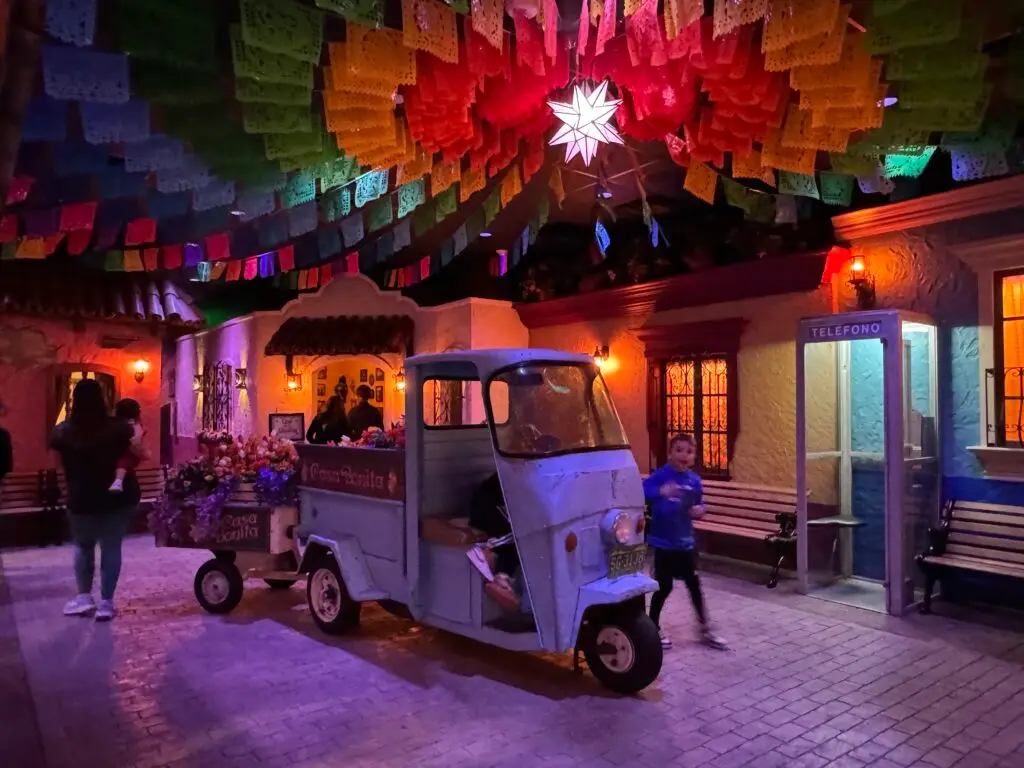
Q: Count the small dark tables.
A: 0